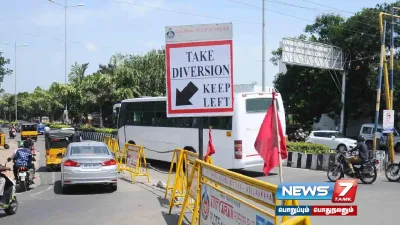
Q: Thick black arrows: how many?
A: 1